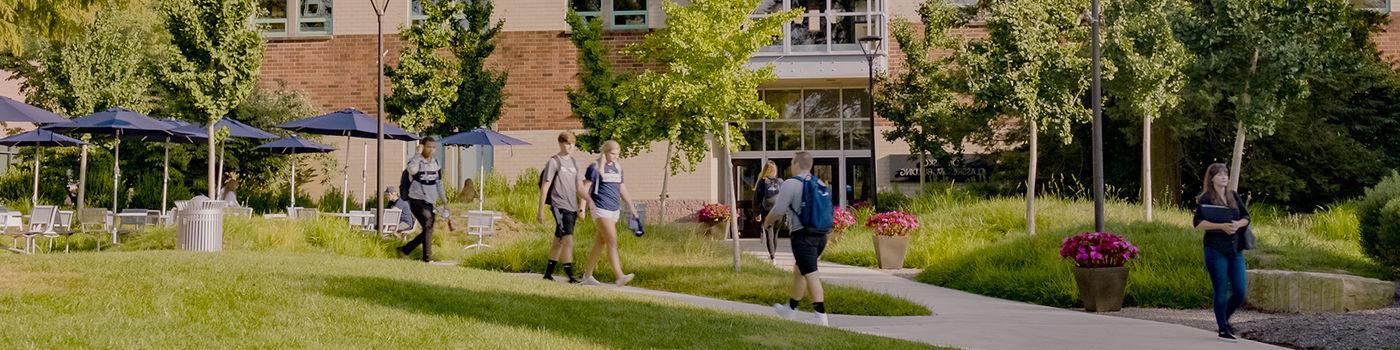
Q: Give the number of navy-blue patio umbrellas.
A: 8